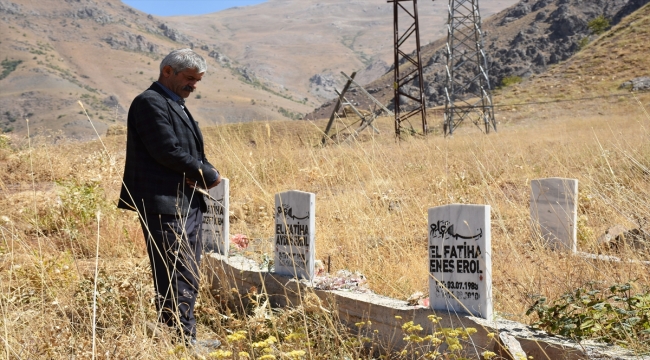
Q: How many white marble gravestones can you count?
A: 4